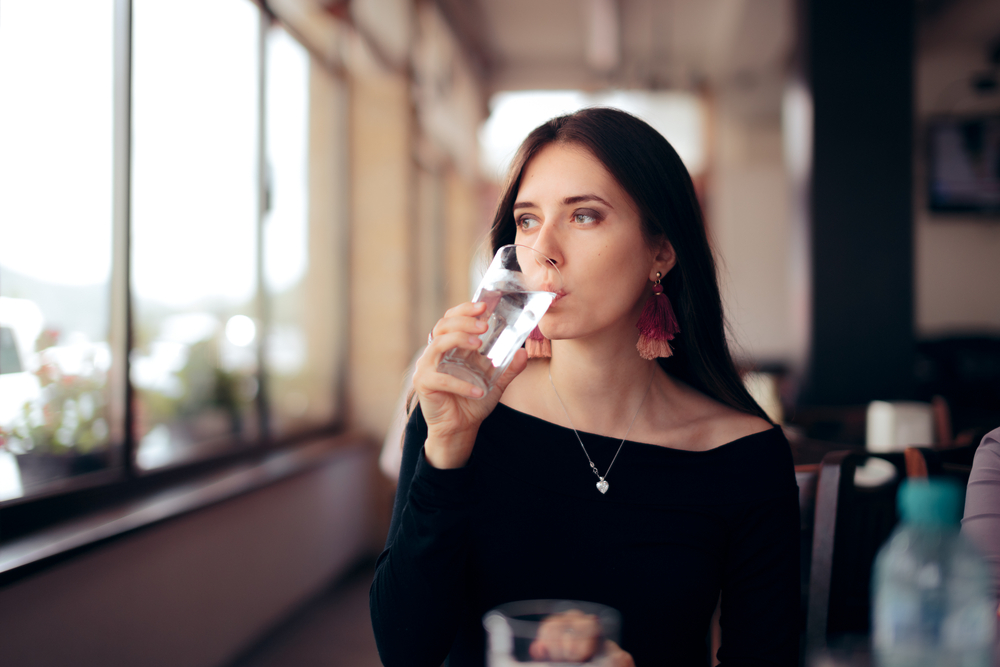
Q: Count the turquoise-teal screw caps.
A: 1